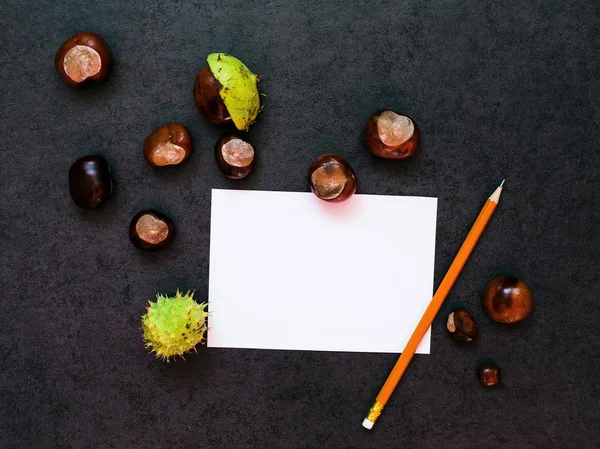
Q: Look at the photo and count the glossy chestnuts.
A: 11